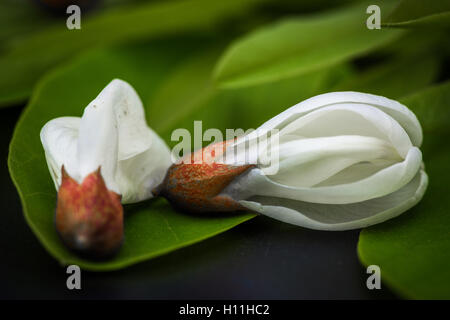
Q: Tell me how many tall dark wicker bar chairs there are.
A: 0